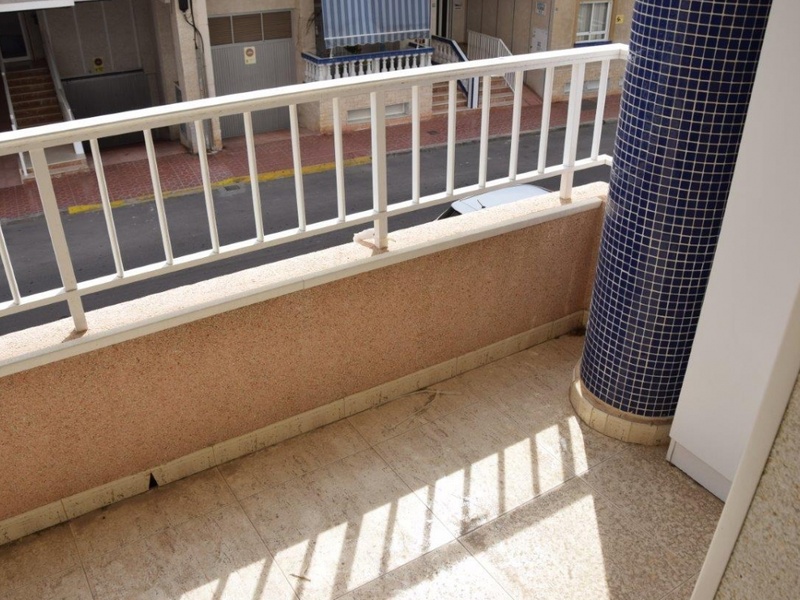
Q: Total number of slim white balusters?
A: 13